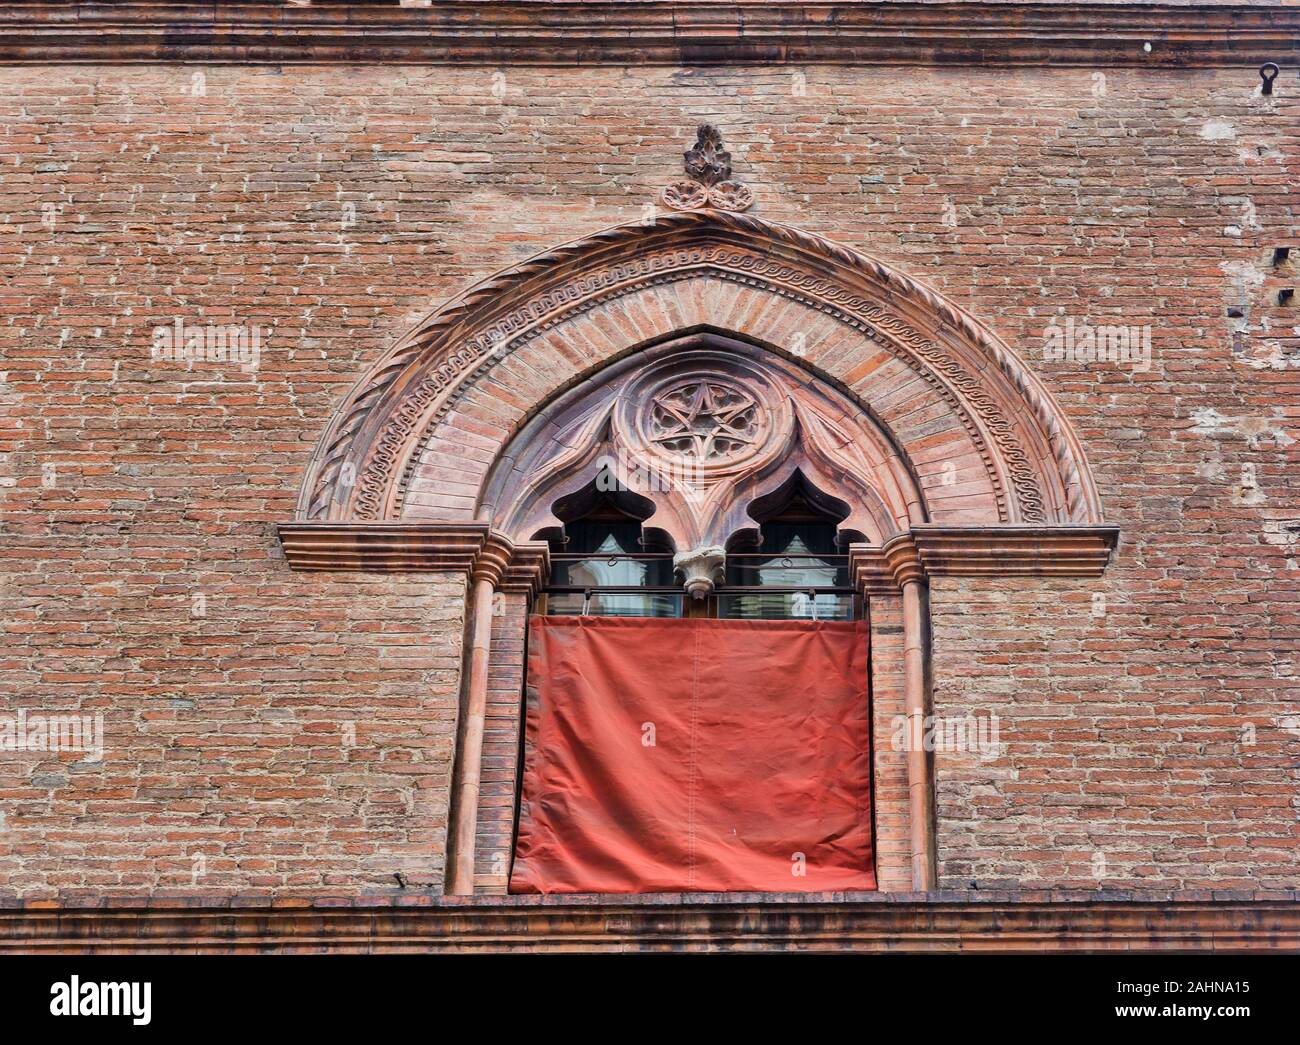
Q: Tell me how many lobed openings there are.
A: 2